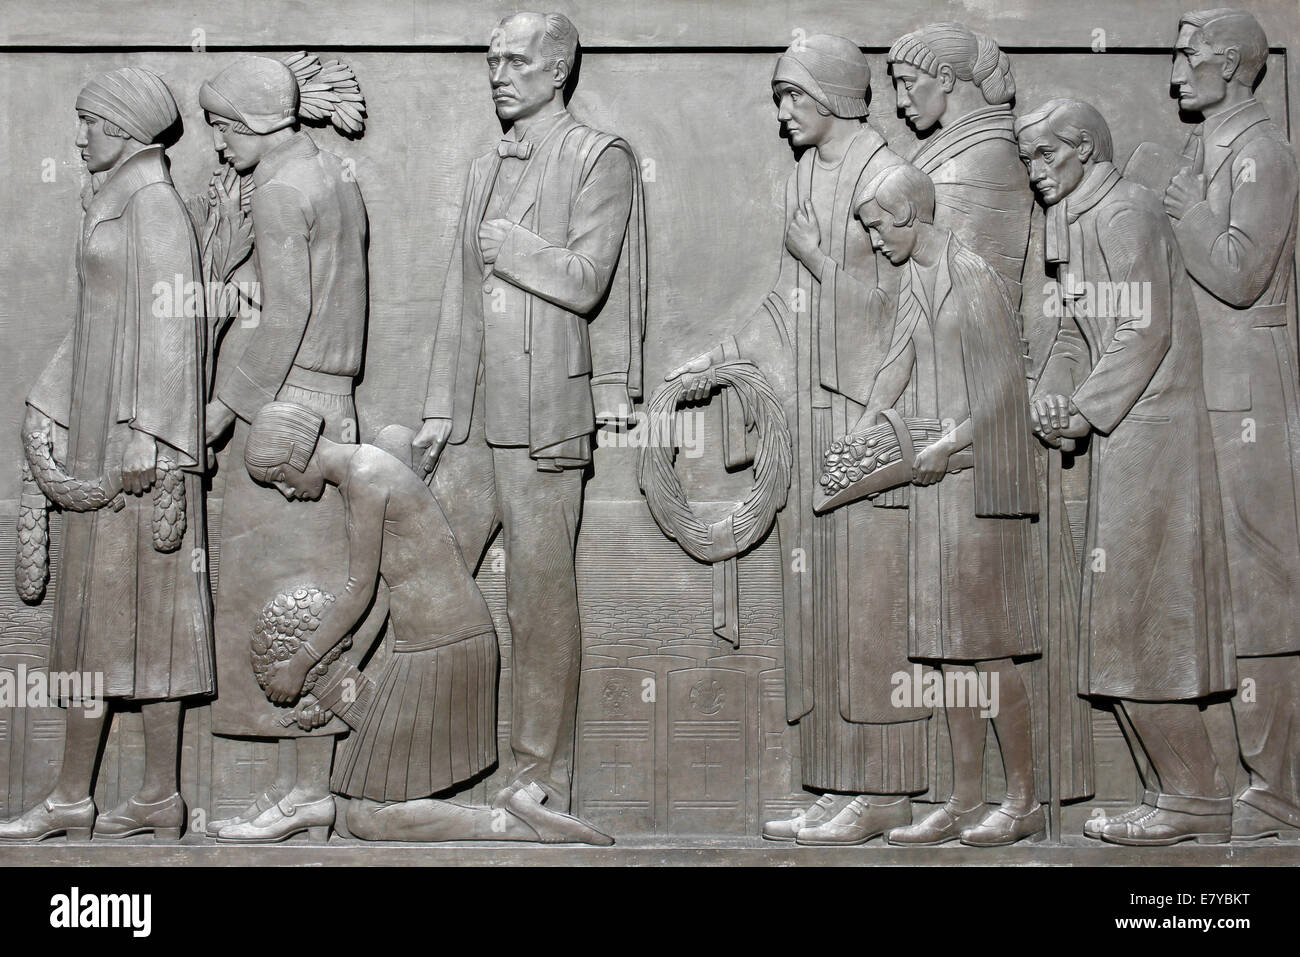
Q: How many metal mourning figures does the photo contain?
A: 9